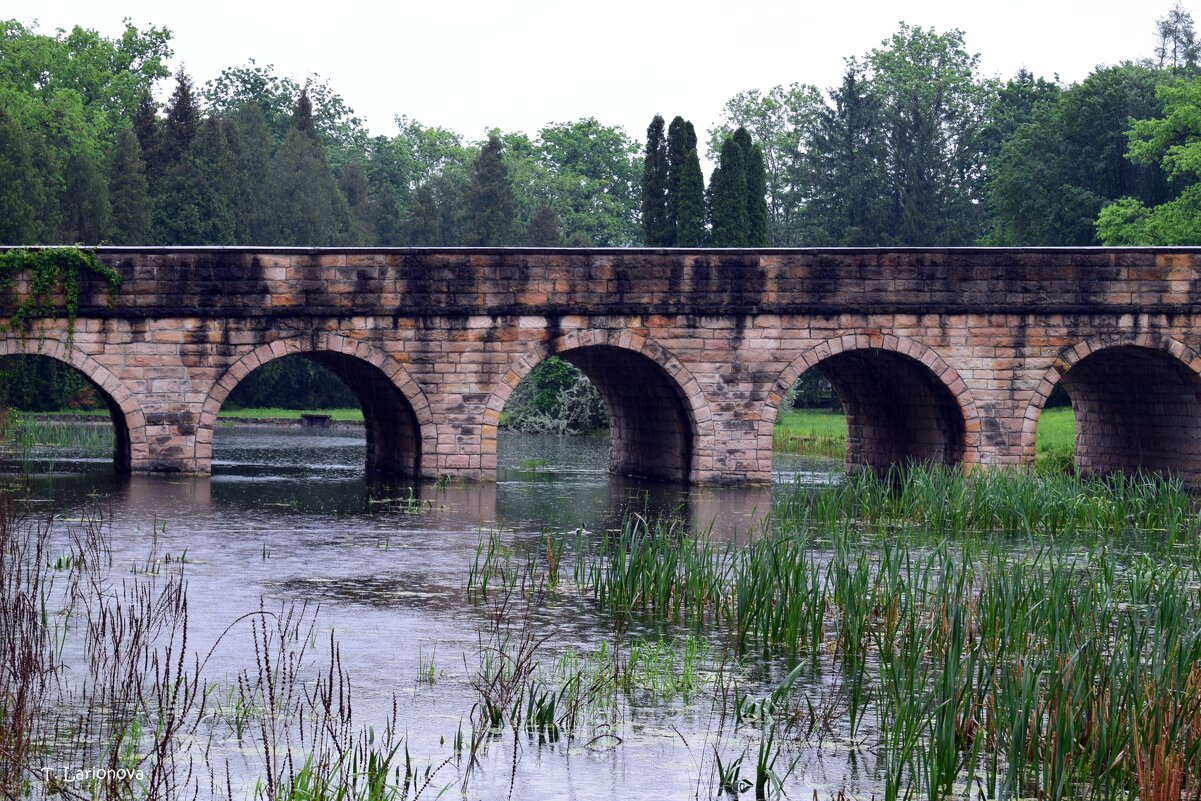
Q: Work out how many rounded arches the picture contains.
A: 5